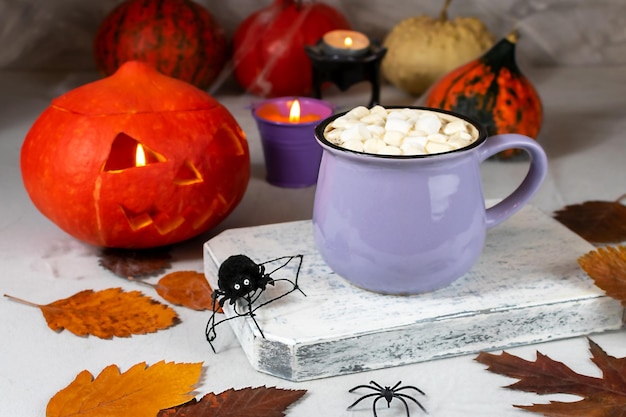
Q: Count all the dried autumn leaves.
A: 8